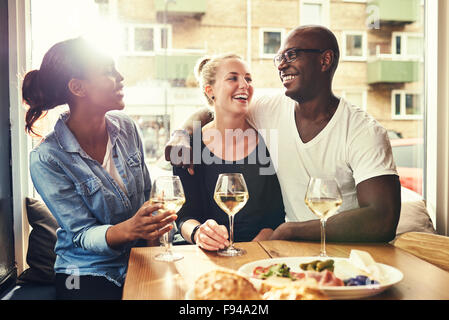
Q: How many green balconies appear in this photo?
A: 4